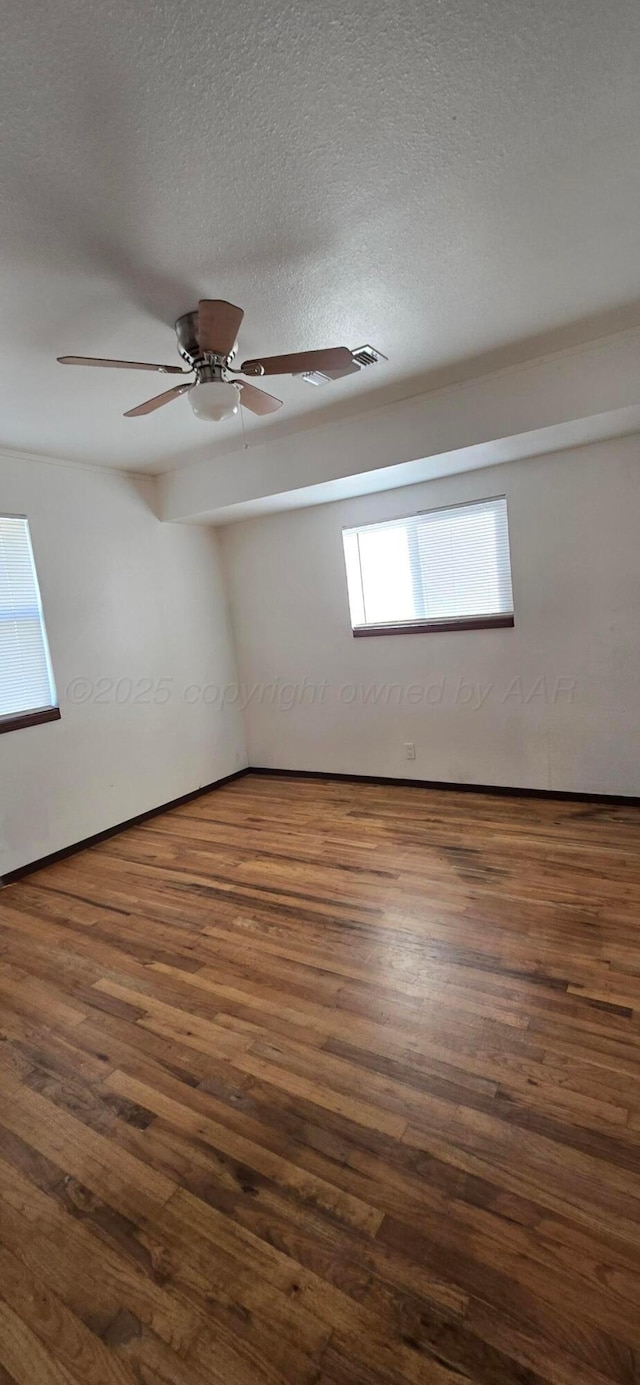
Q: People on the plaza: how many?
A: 0